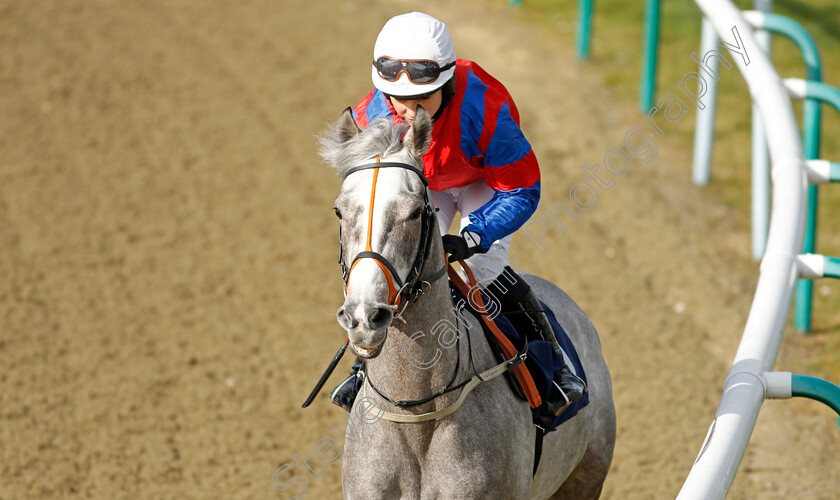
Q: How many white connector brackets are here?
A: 5